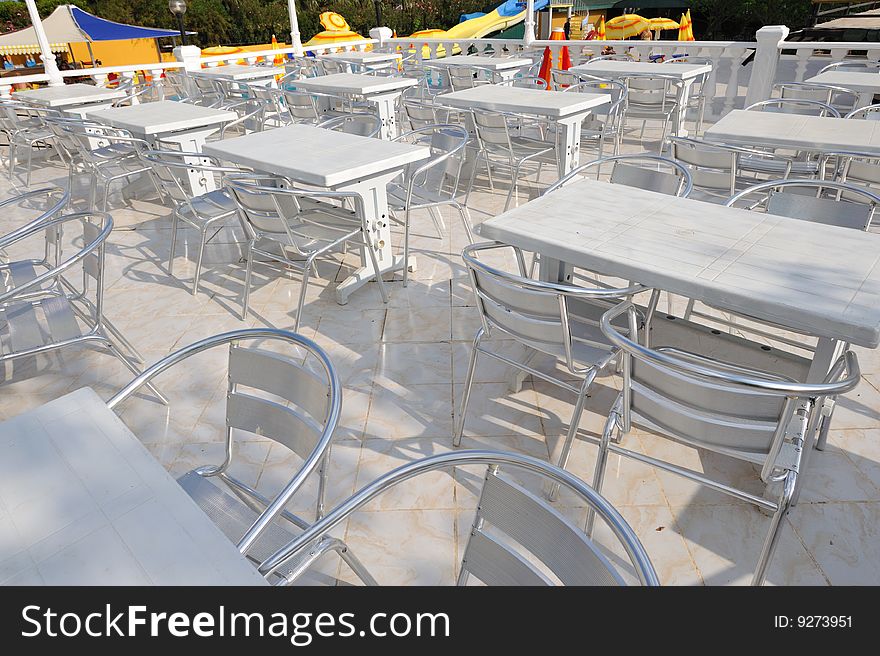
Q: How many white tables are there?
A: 13